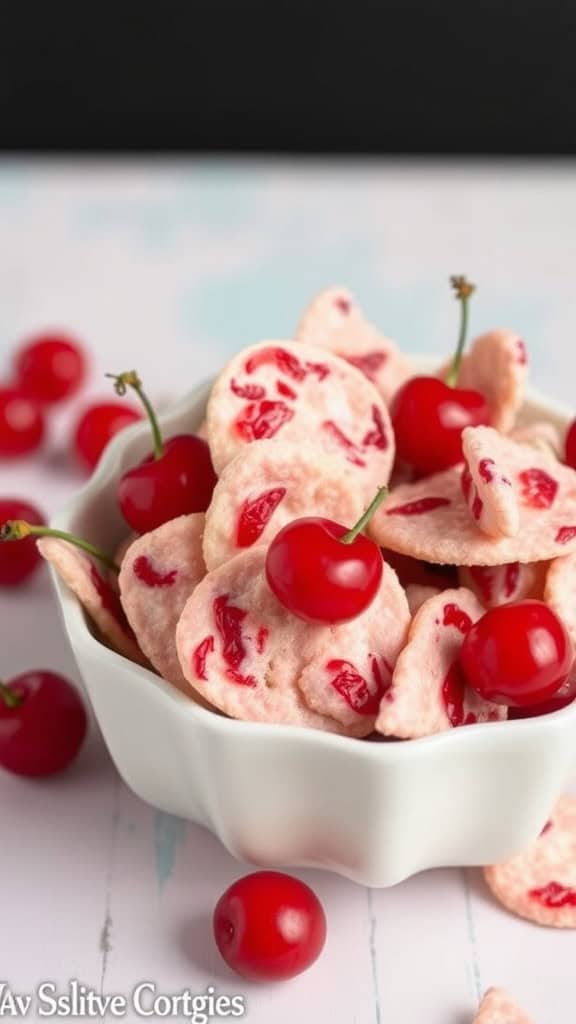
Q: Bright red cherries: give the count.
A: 11